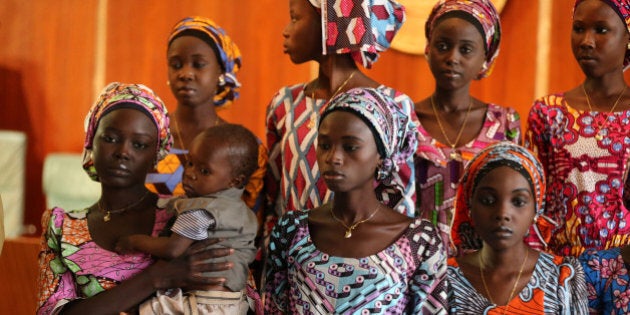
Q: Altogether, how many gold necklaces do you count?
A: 7